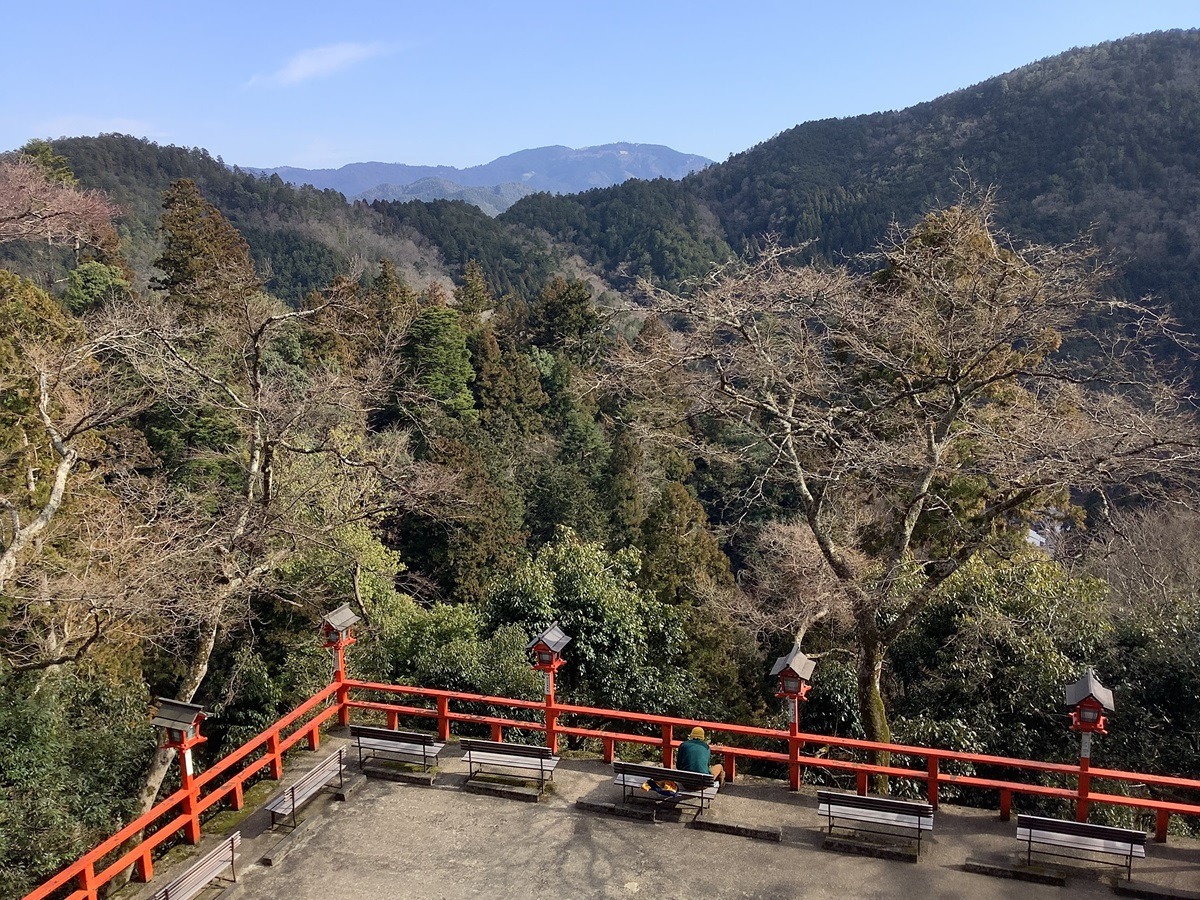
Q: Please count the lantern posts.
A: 5